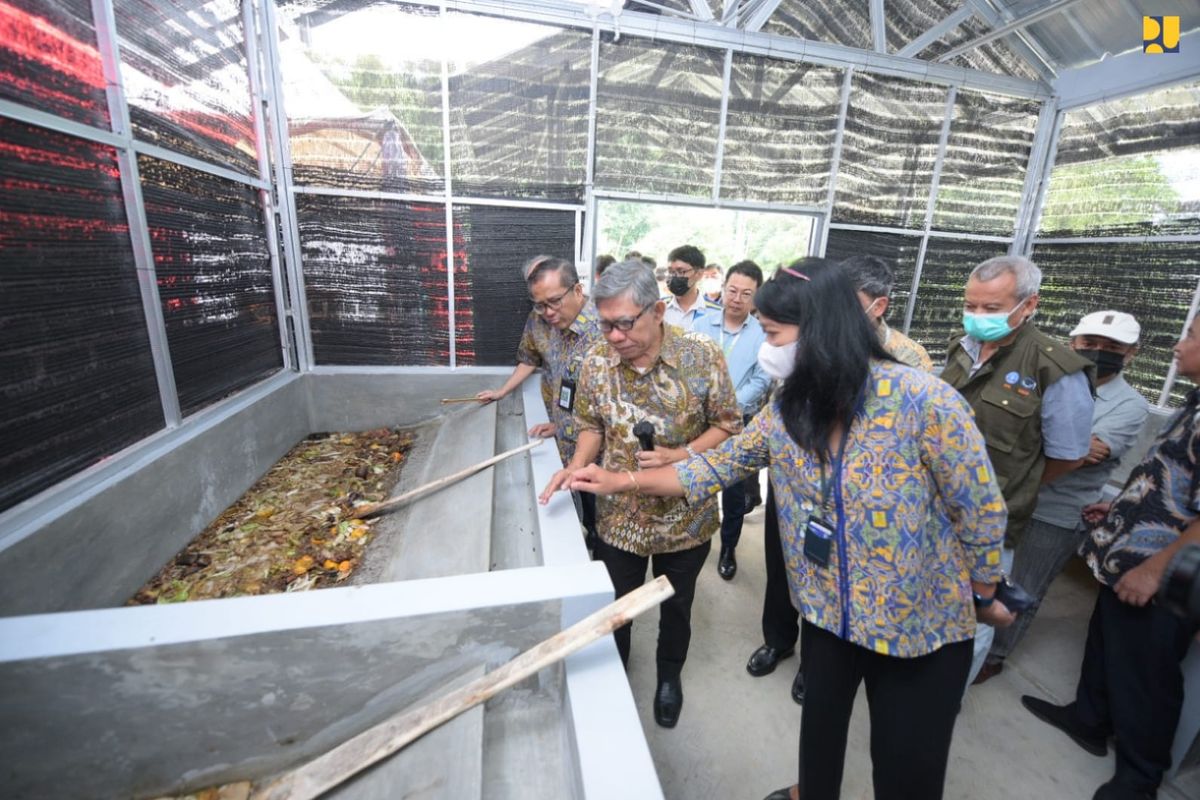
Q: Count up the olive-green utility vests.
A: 1